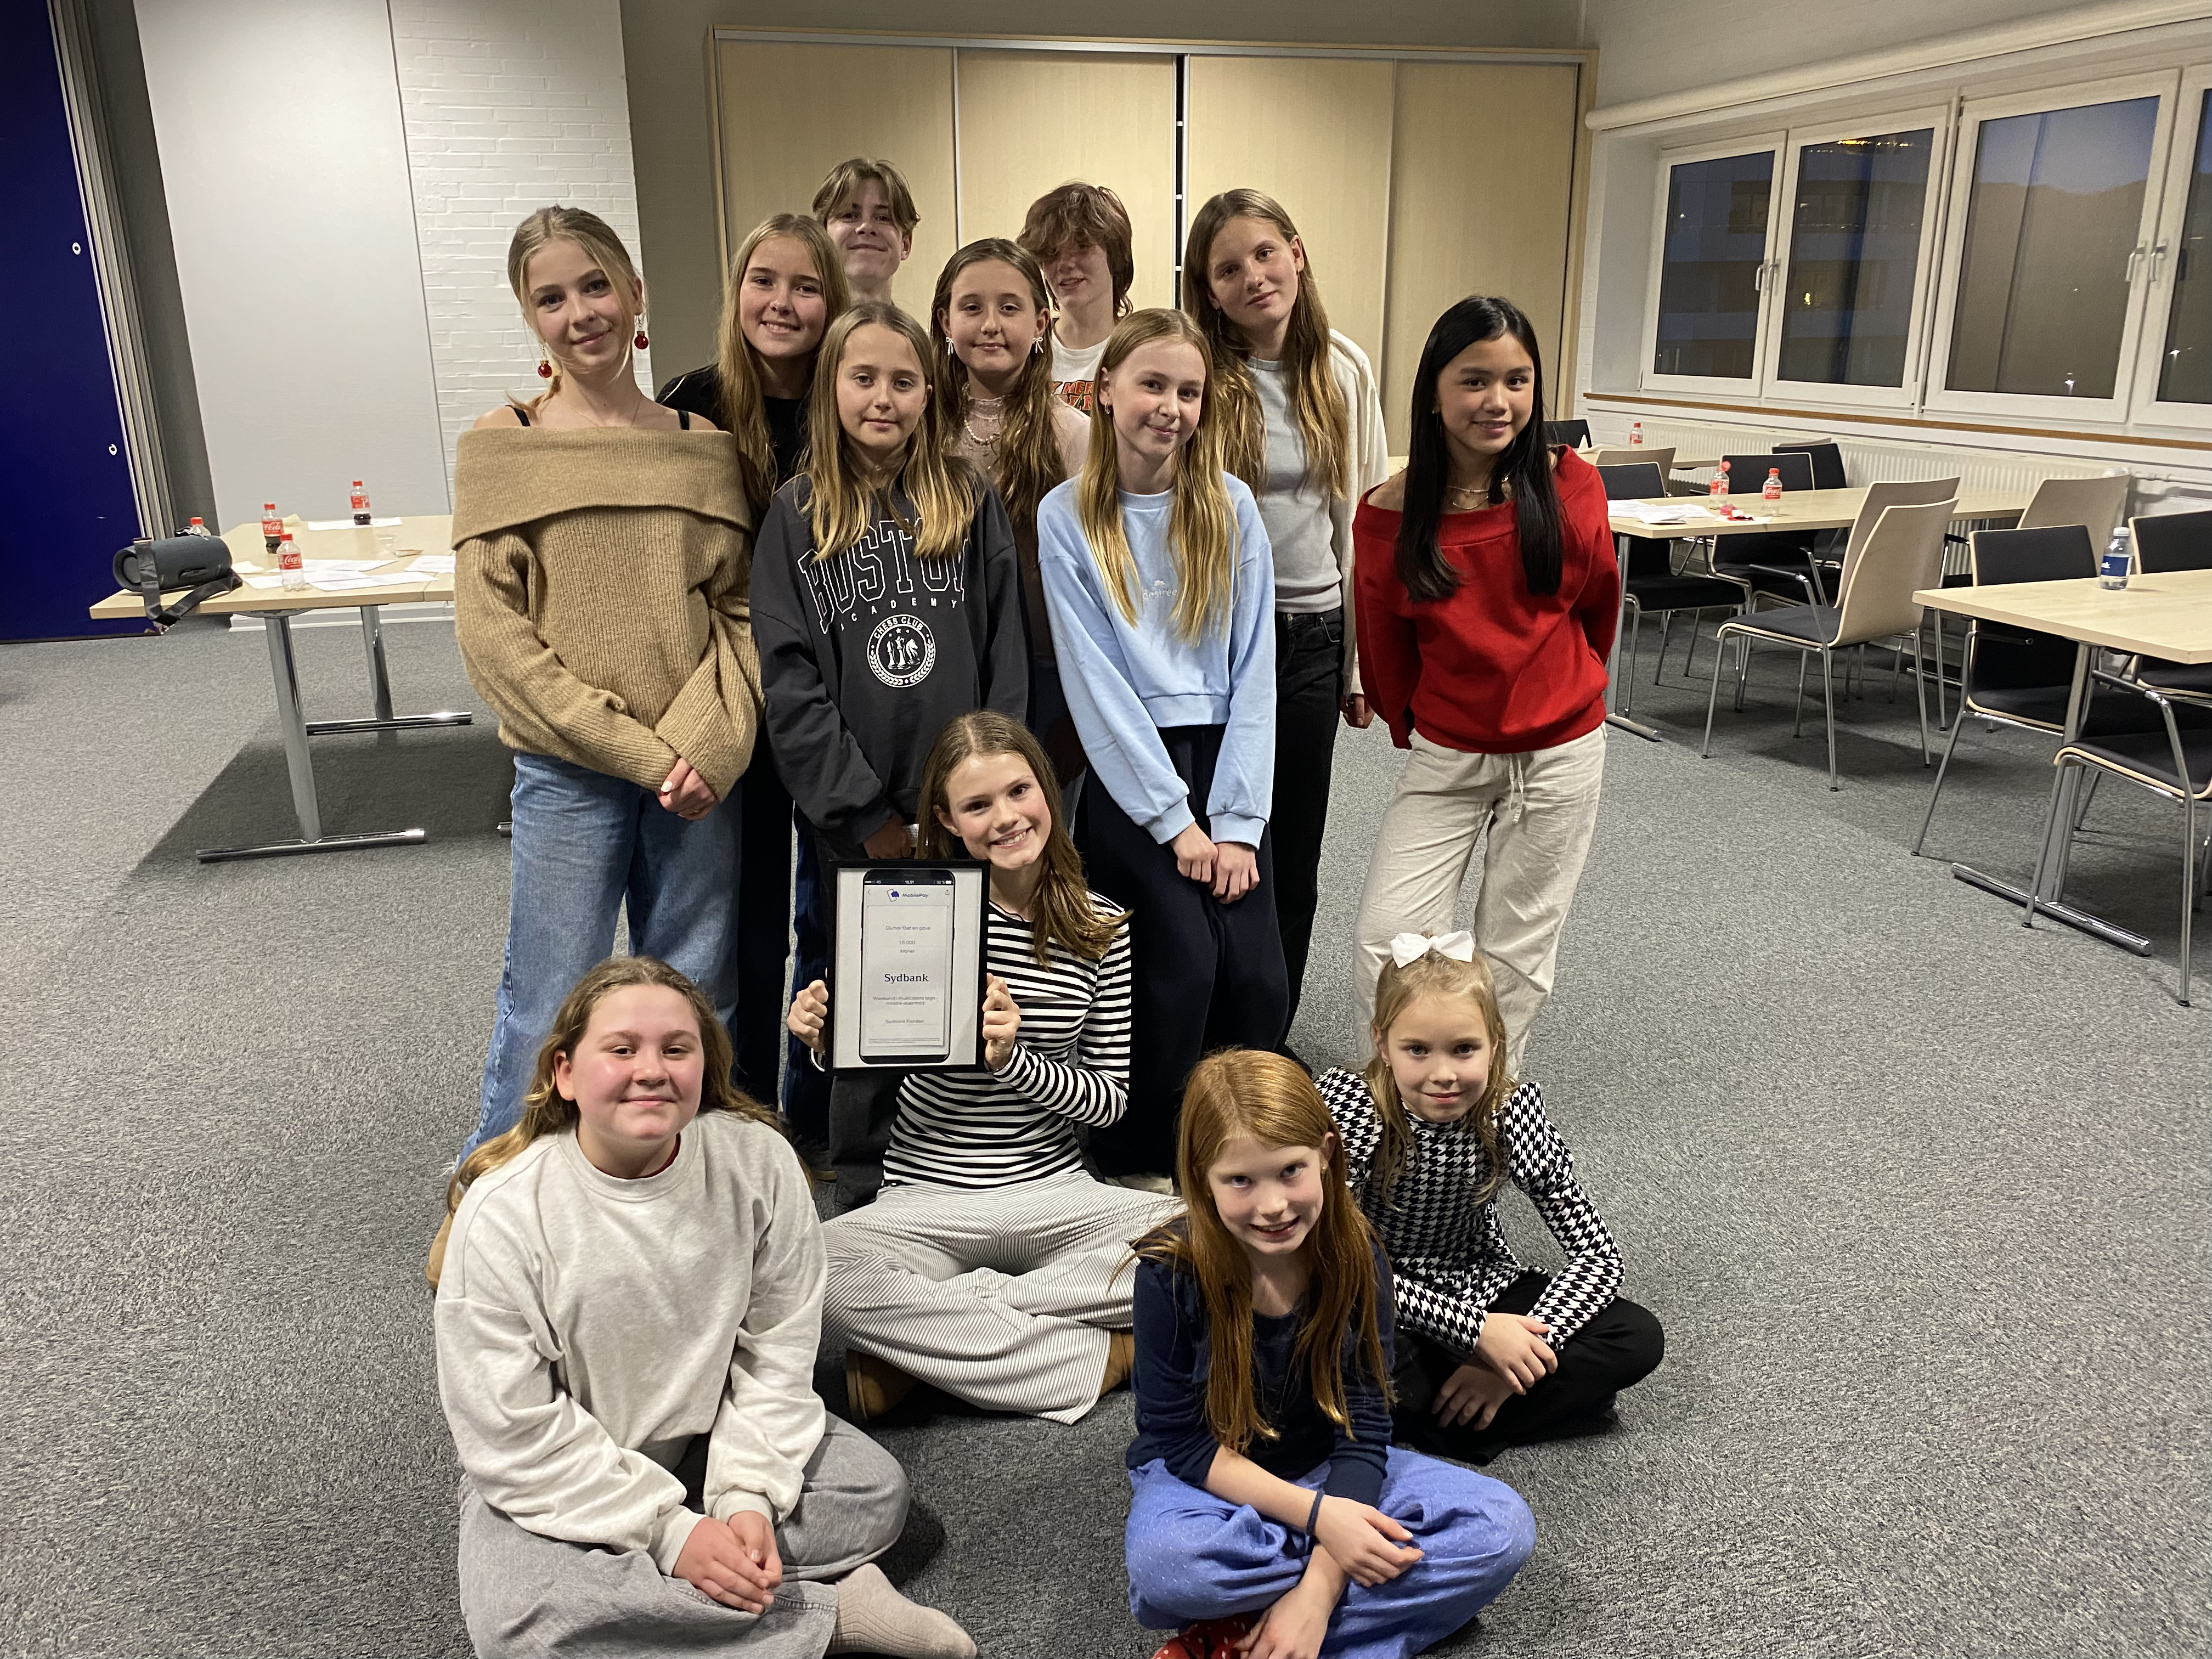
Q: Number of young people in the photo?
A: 13